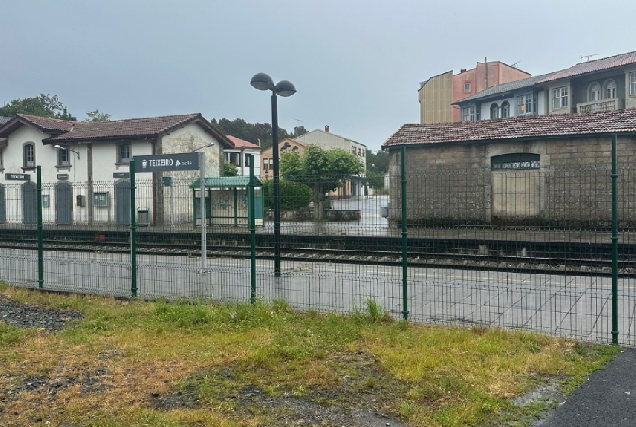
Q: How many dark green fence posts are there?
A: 5